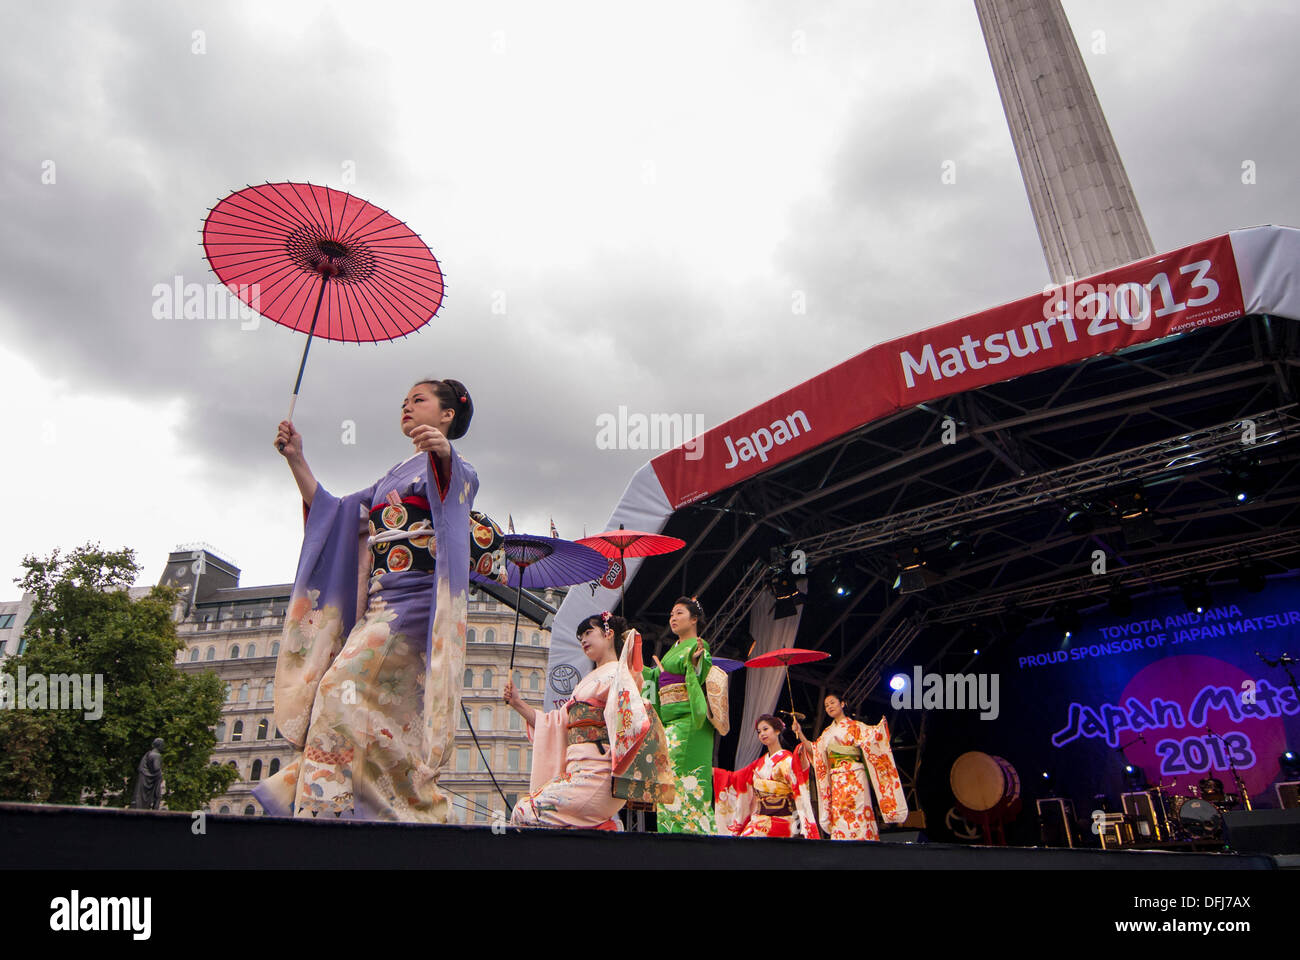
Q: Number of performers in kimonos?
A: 5